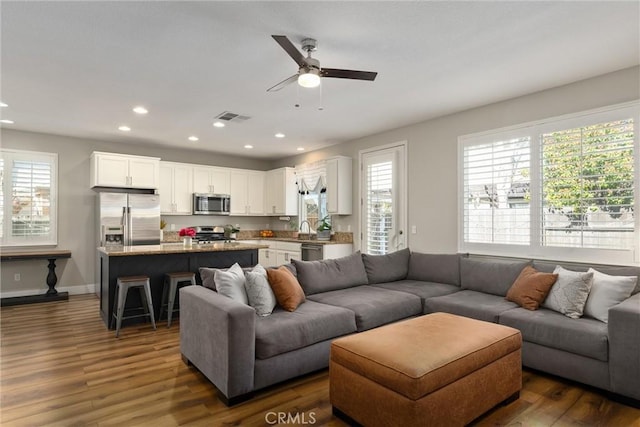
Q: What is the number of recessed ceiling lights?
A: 9